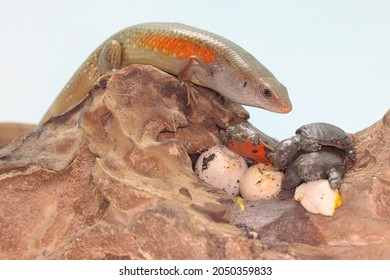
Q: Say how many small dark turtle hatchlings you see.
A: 3